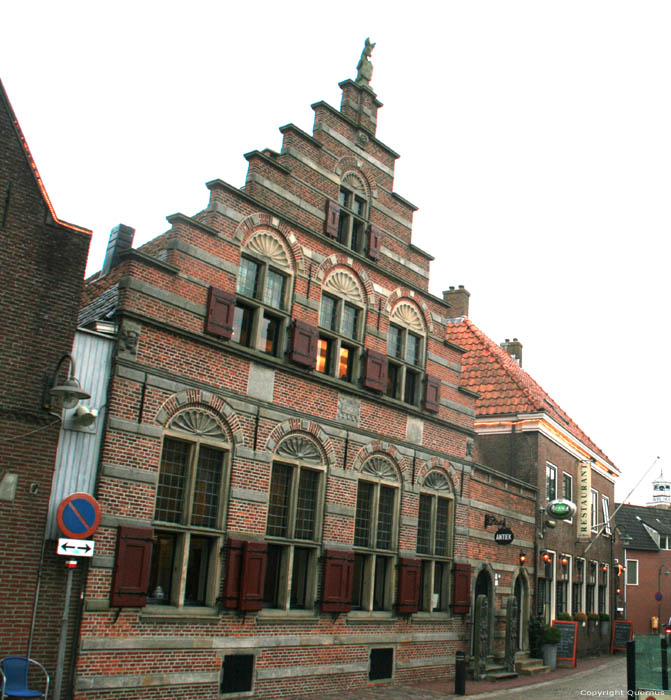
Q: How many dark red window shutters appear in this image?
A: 12